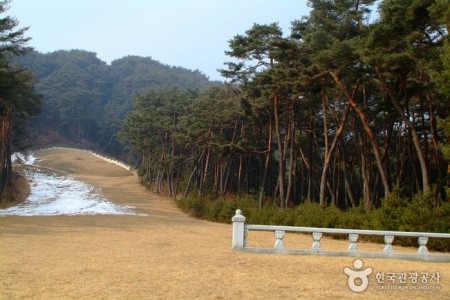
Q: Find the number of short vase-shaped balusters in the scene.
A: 5